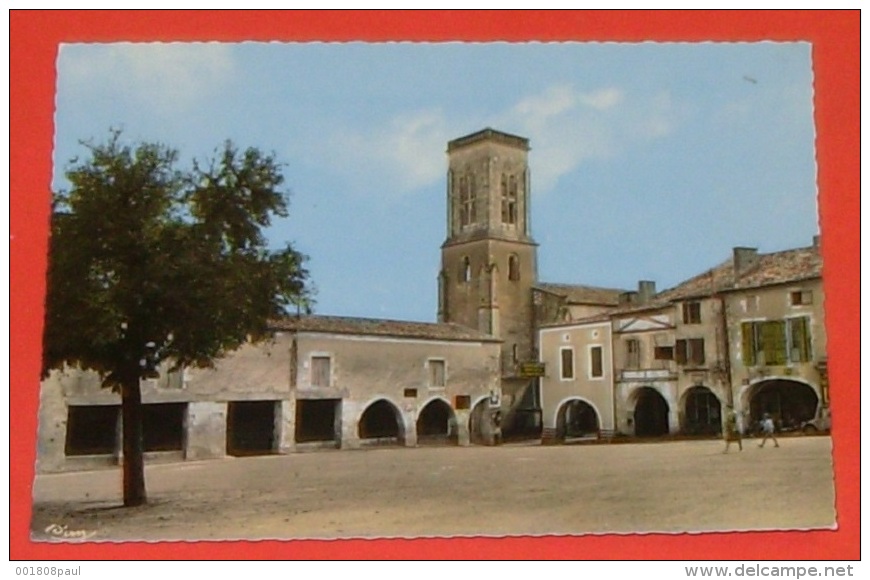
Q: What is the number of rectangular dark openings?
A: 4